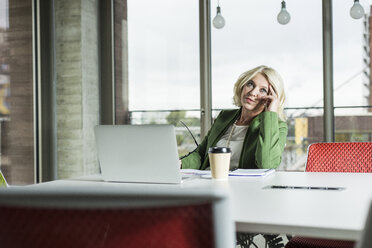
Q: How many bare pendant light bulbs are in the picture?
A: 3